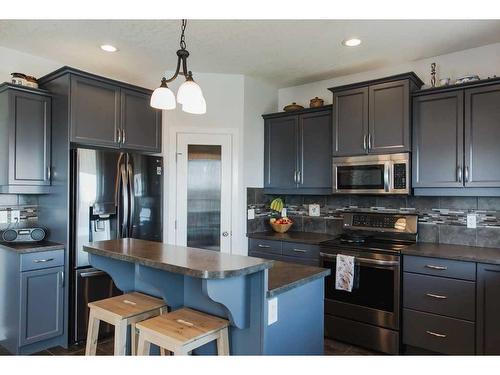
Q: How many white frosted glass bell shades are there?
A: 3